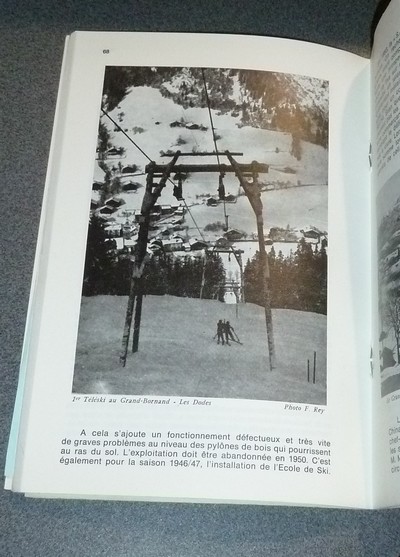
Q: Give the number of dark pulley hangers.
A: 2